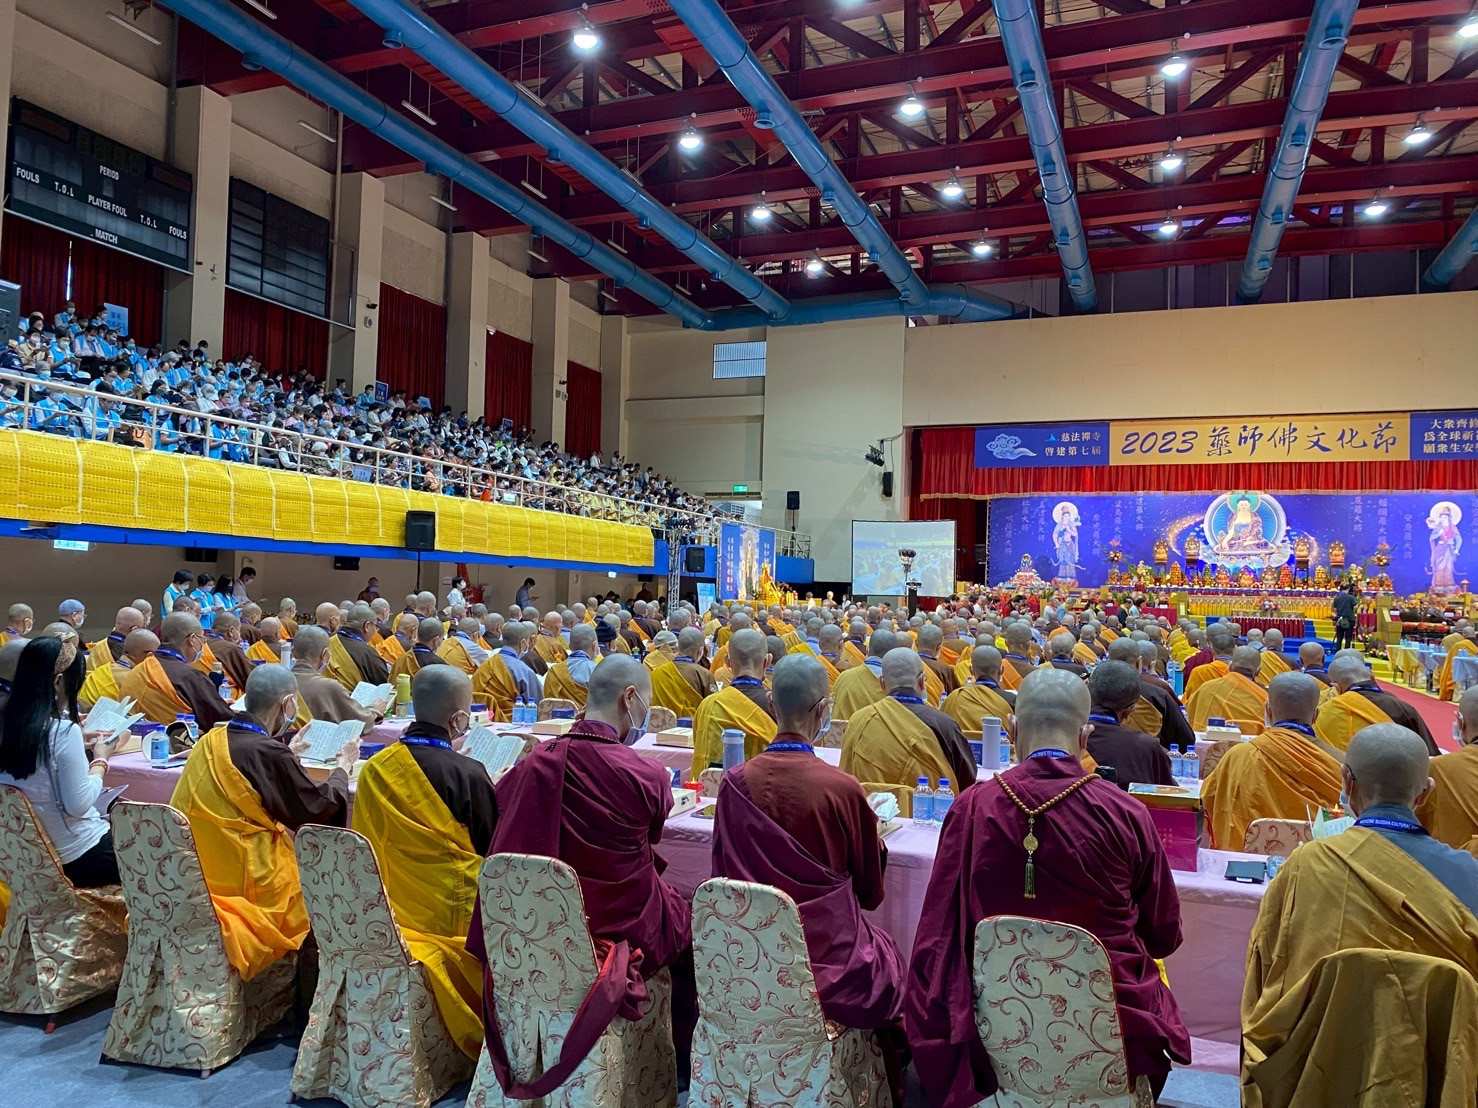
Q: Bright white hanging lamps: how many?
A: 13